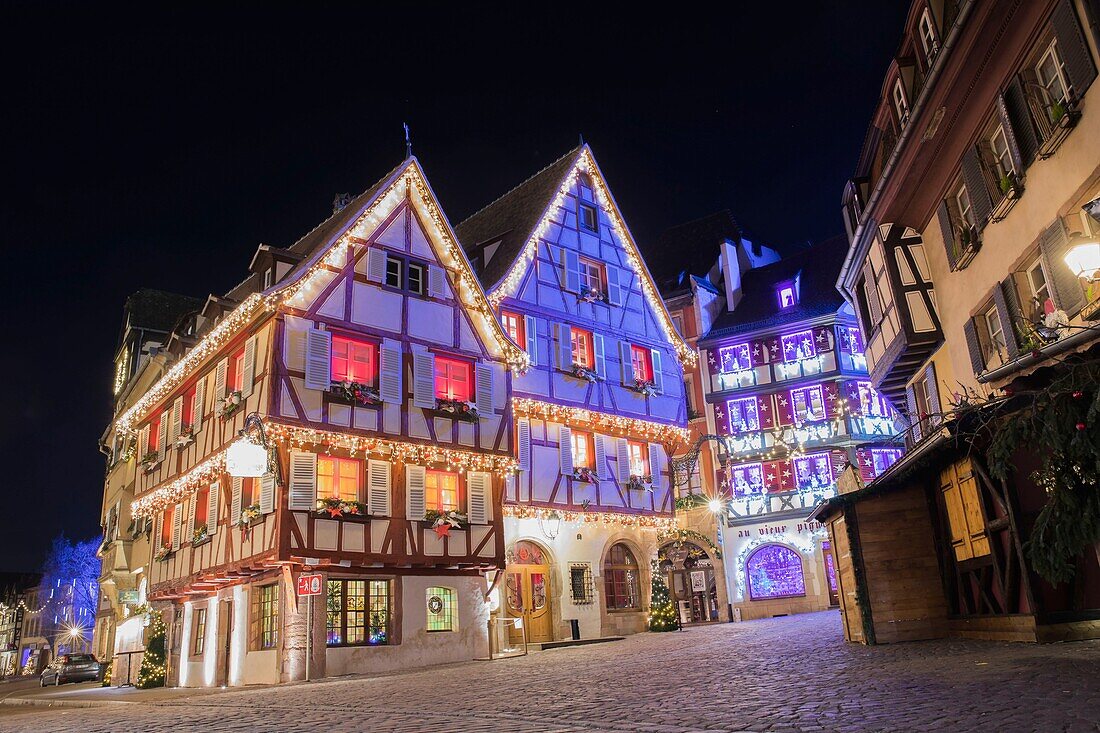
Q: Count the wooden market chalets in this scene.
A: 1